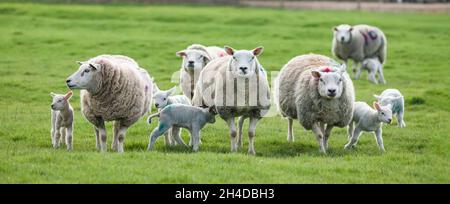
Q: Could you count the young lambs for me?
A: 6